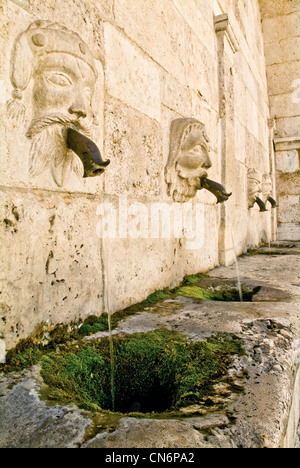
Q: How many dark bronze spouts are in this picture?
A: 4